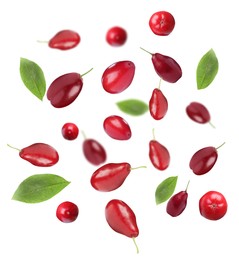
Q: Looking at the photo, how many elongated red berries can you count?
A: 14